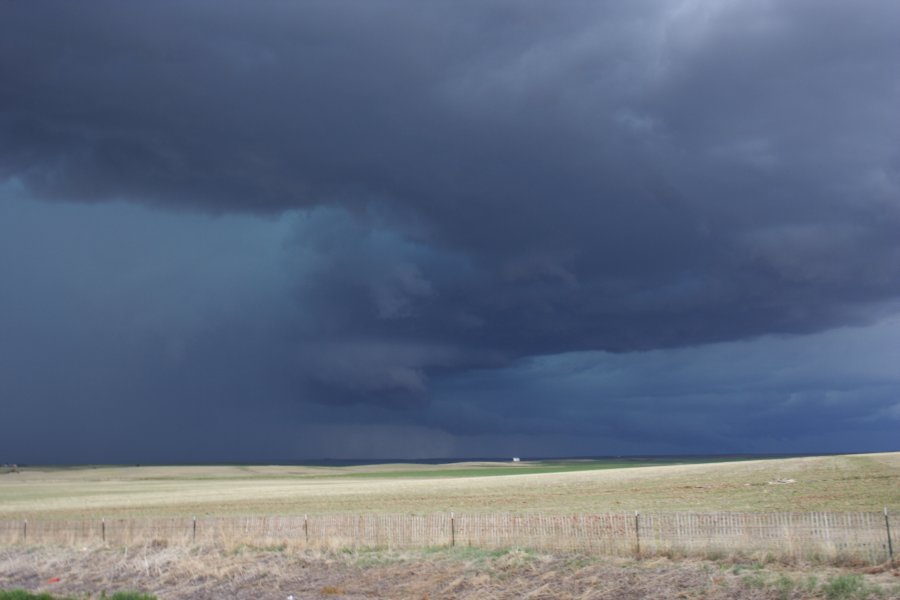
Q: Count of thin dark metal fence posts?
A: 7